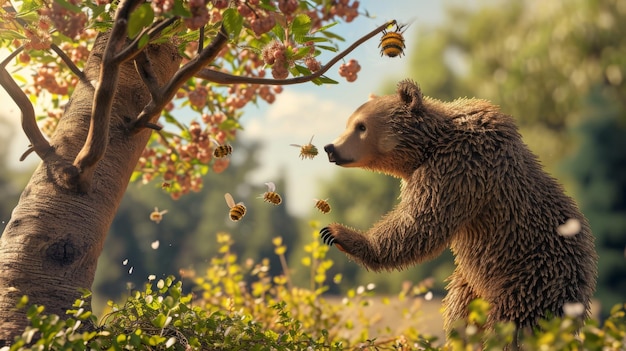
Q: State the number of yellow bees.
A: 7